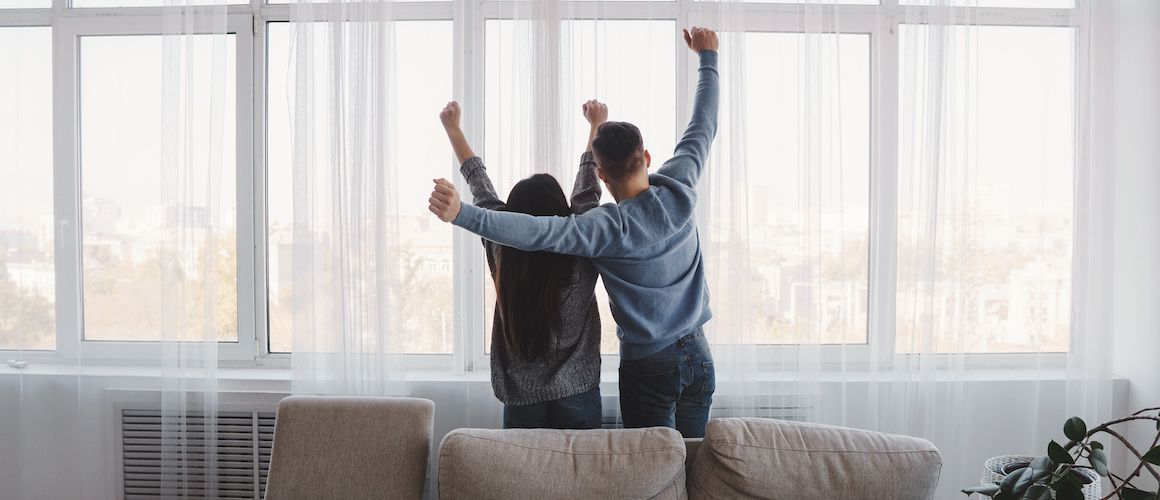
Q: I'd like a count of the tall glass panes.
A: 6